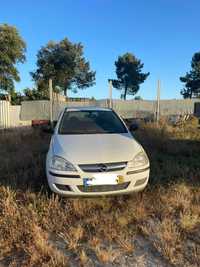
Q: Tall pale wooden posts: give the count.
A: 3